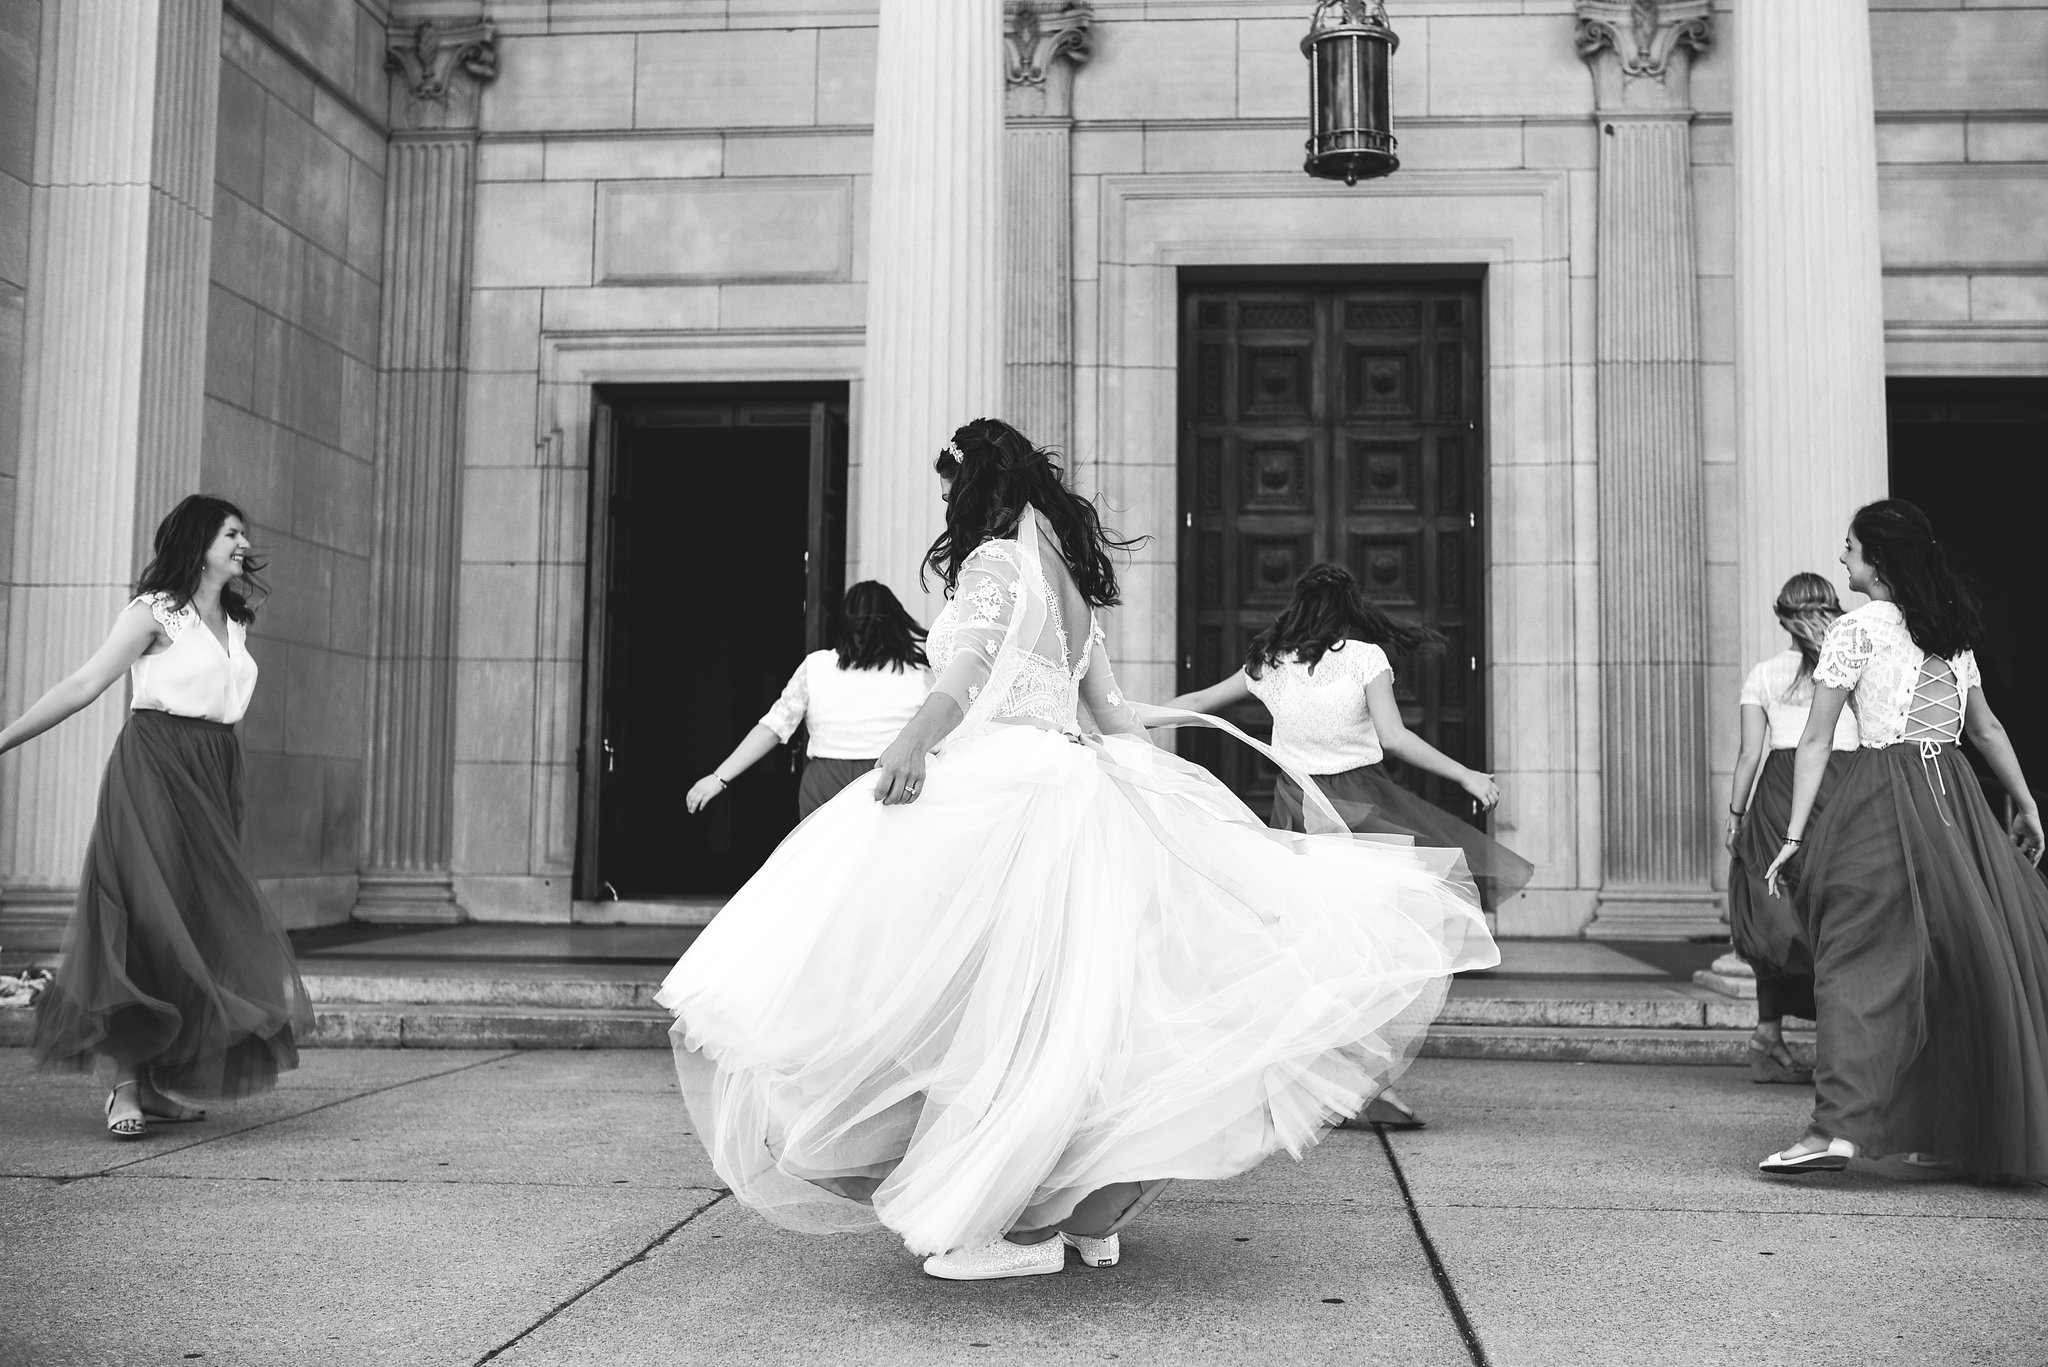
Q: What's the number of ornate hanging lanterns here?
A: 1